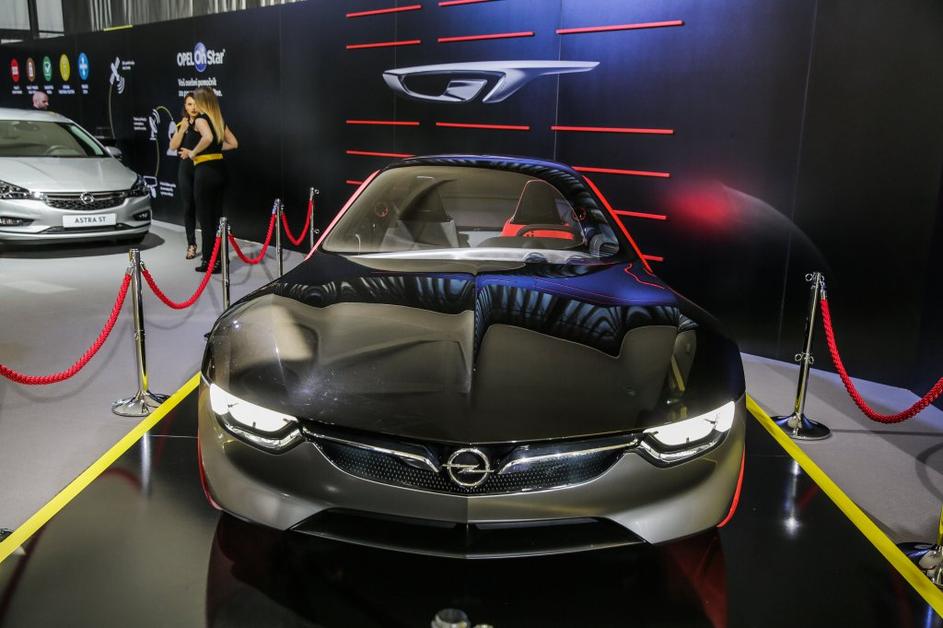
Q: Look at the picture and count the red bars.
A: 13